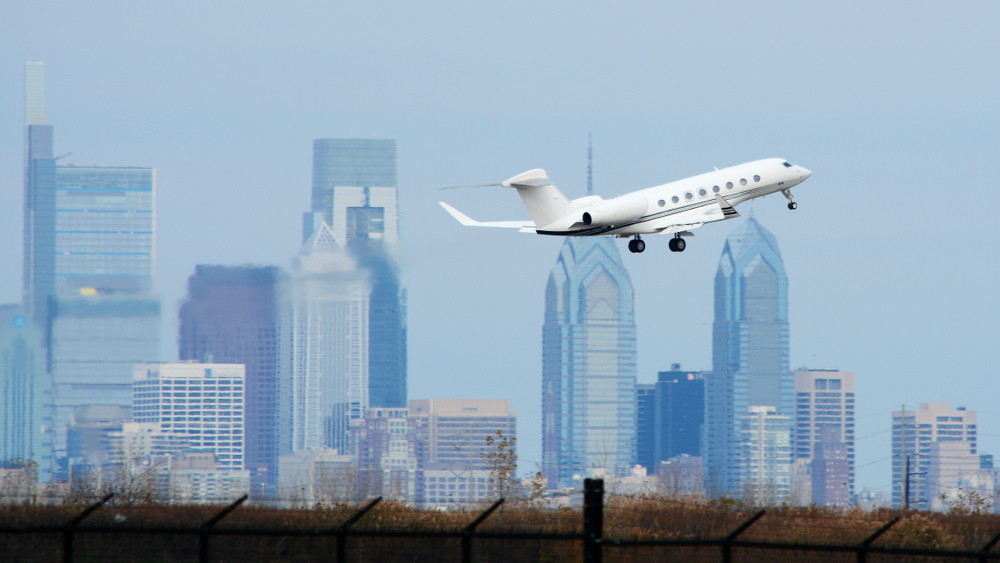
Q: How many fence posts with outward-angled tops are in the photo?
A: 7